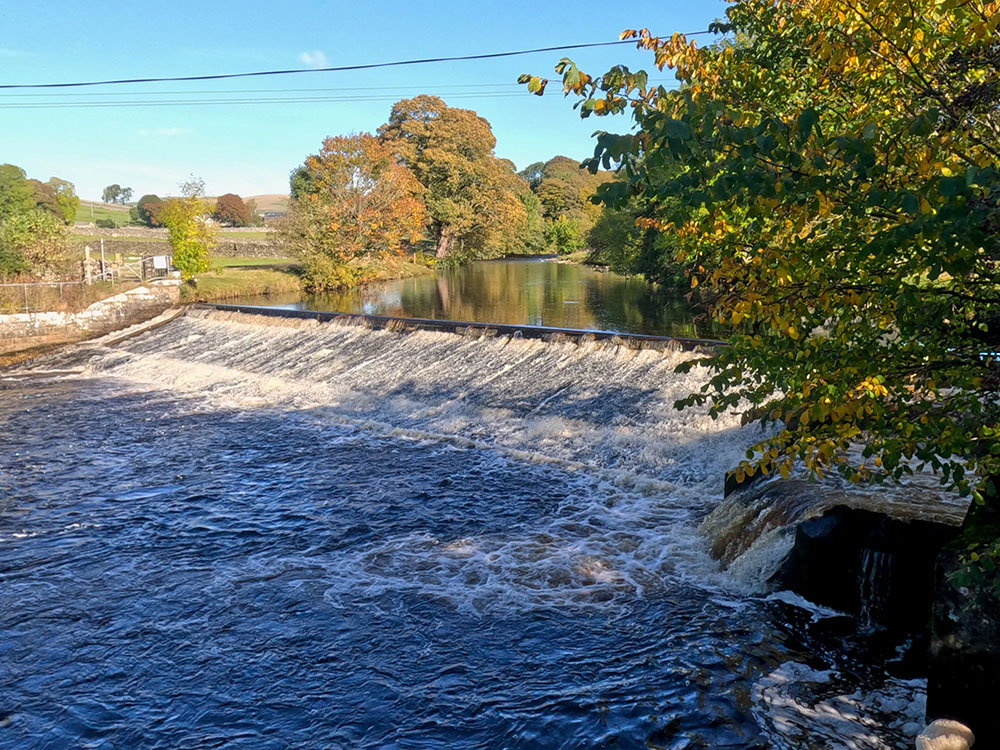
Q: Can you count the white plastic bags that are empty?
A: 0